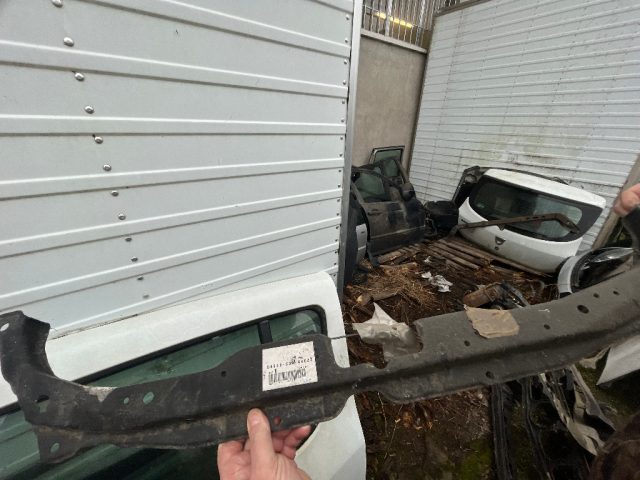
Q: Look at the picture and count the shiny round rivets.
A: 12